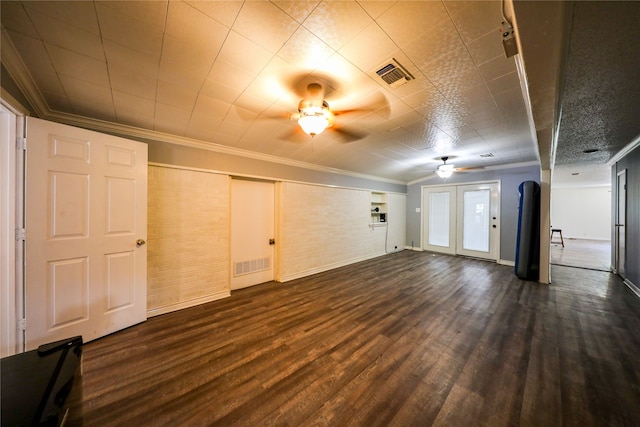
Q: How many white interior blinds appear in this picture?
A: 2